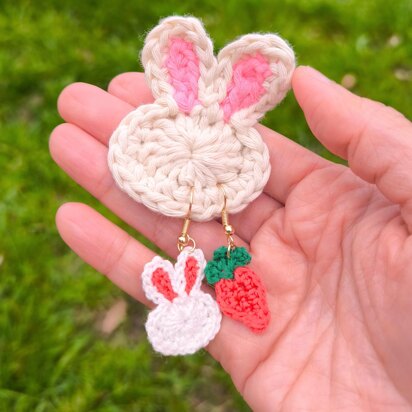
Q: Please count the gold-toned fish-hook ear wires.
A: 2